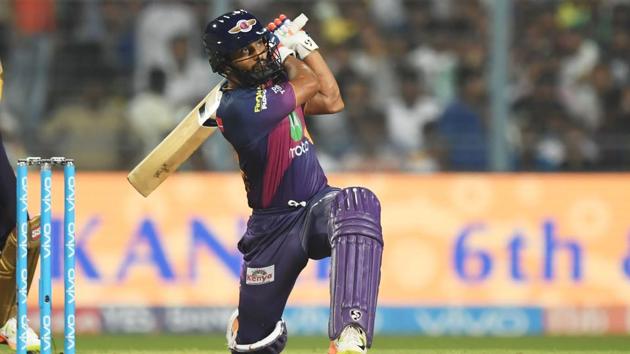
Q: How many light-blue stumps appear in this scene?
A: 3